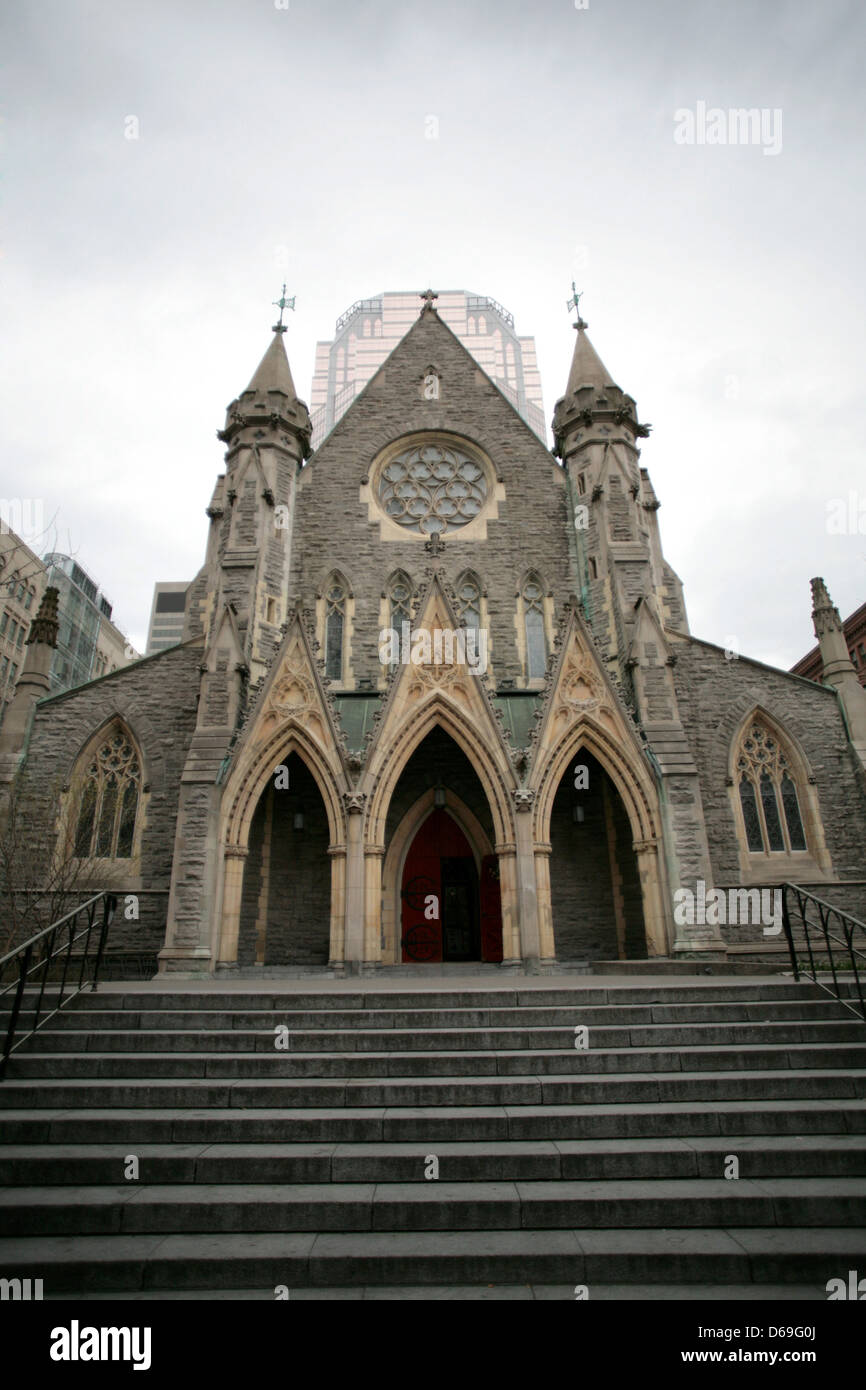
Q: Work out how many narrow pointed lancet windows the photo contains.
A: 4